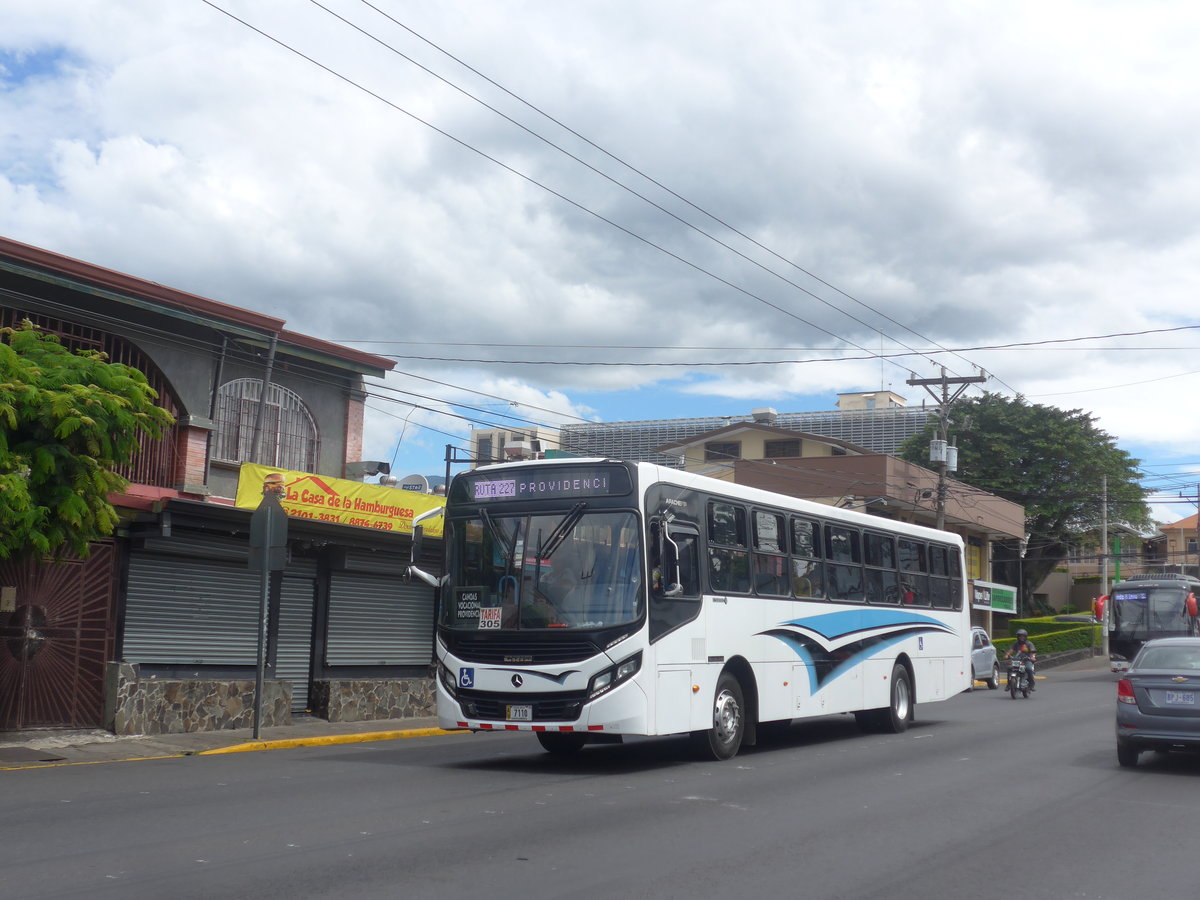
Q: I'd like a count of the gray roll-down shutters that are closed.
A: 3